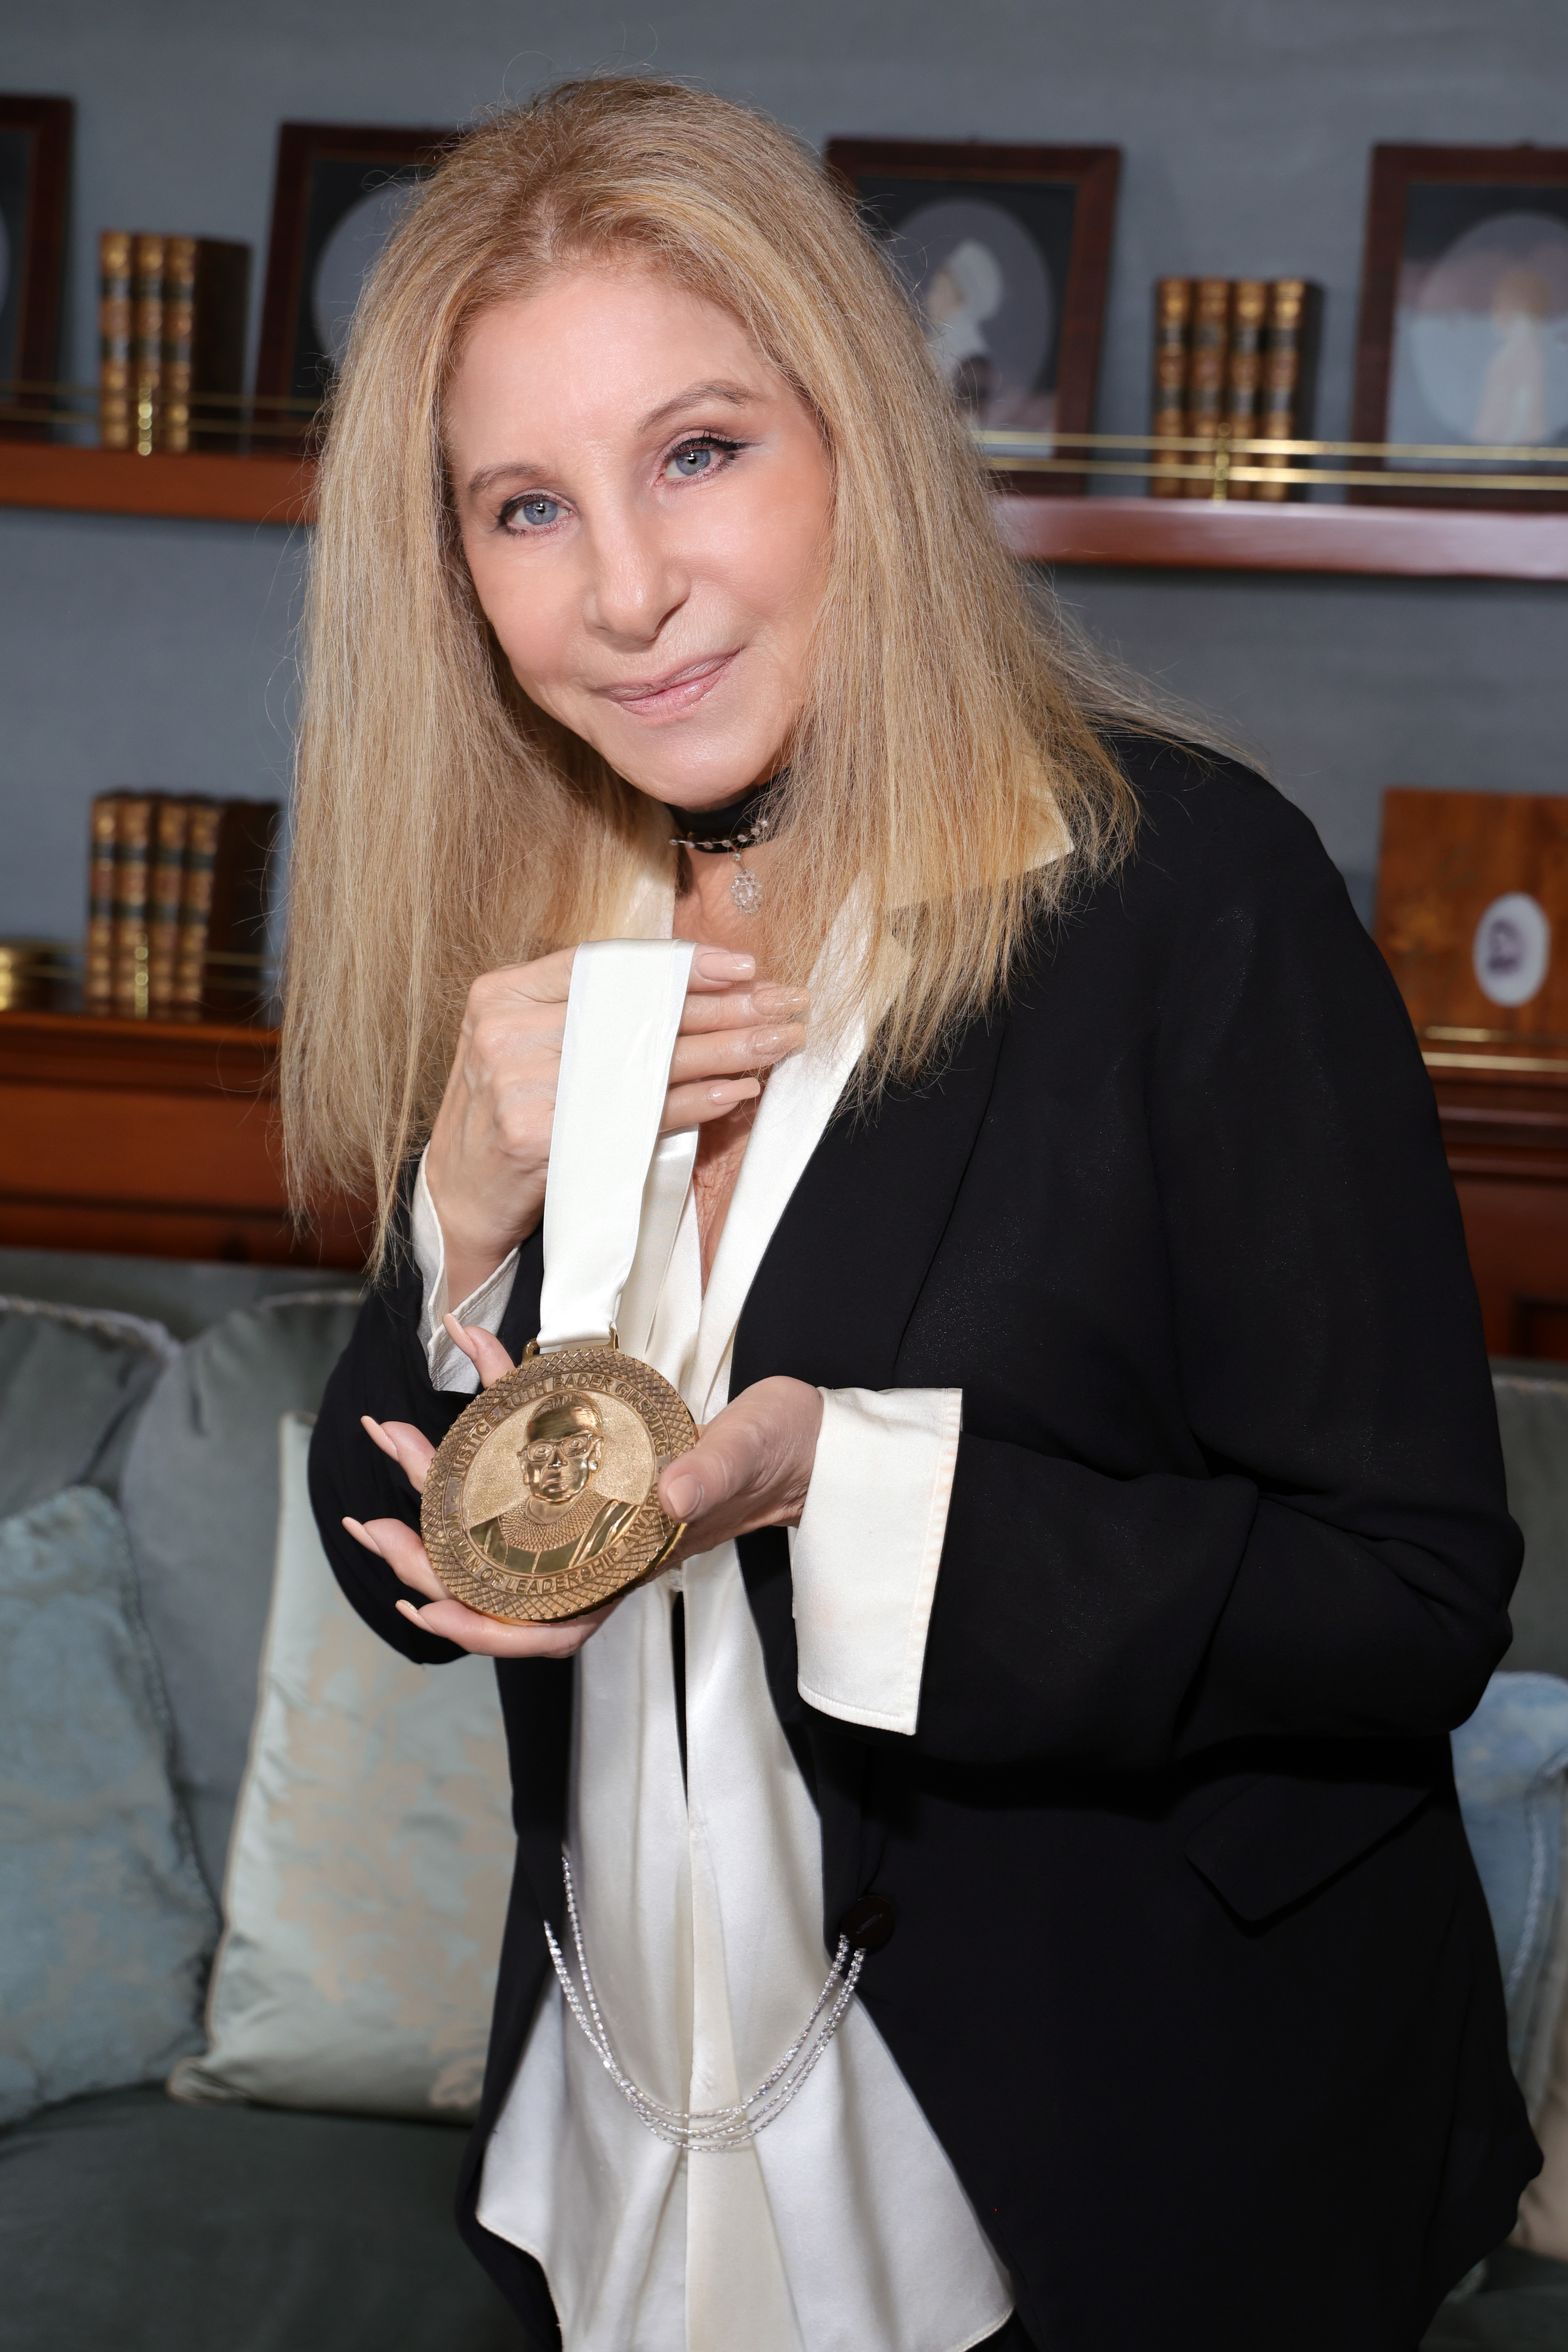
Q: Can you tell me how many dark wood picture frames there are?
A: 4